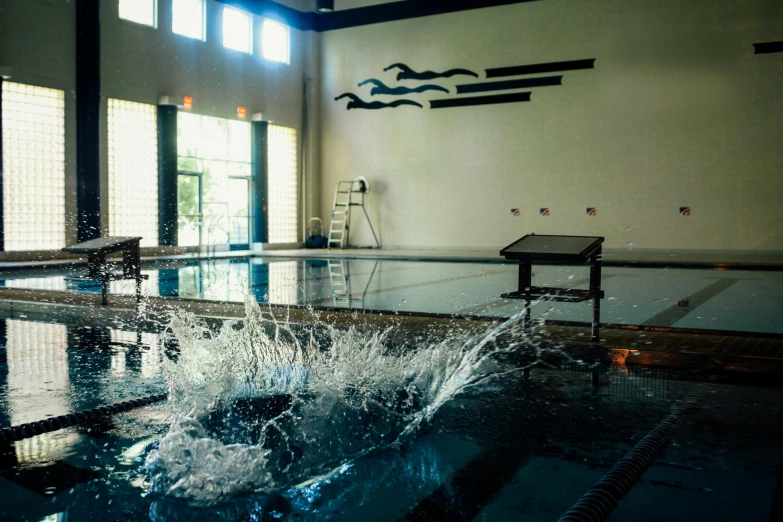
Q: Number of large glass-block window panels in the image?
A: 3